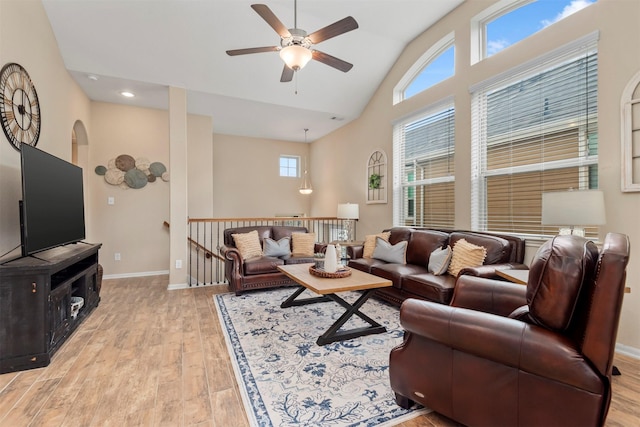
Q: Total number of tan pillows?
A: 4